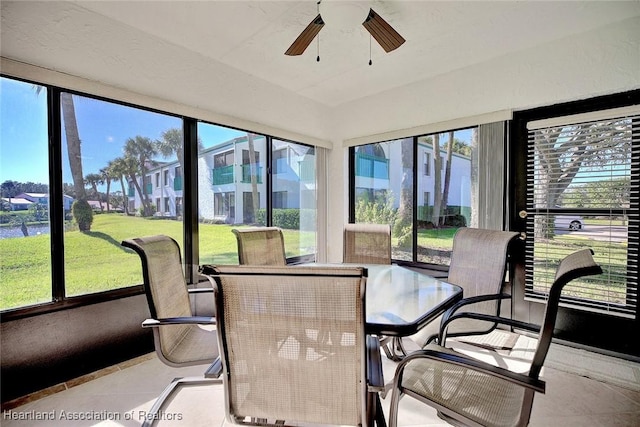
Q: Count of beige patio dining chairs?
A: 6